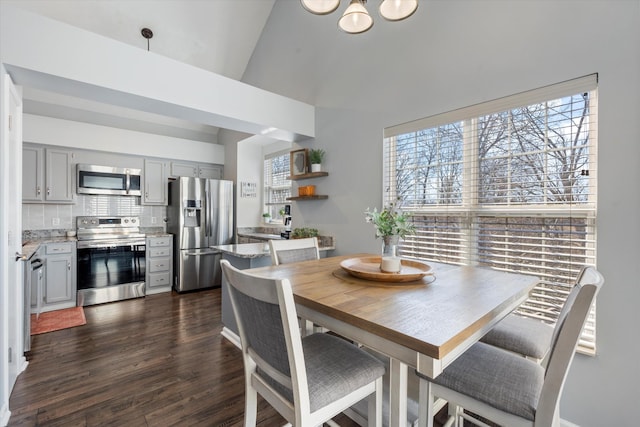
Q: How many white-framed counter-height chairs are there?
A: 4